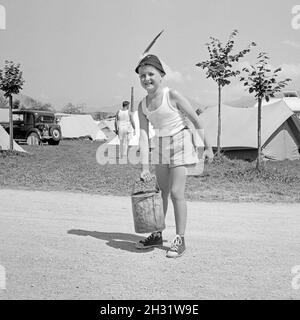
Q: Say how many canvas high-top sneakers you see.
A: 2